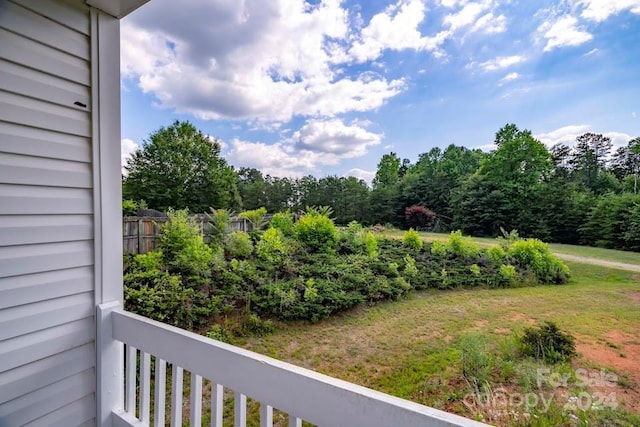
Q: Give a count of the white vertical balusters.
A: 9